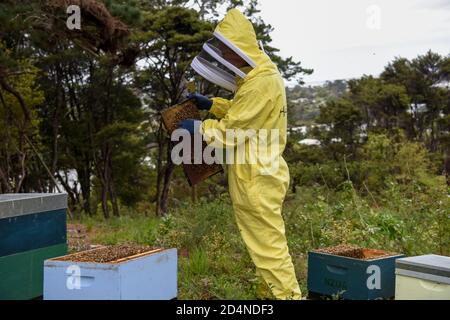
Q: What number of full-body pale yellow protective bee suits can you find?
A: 1